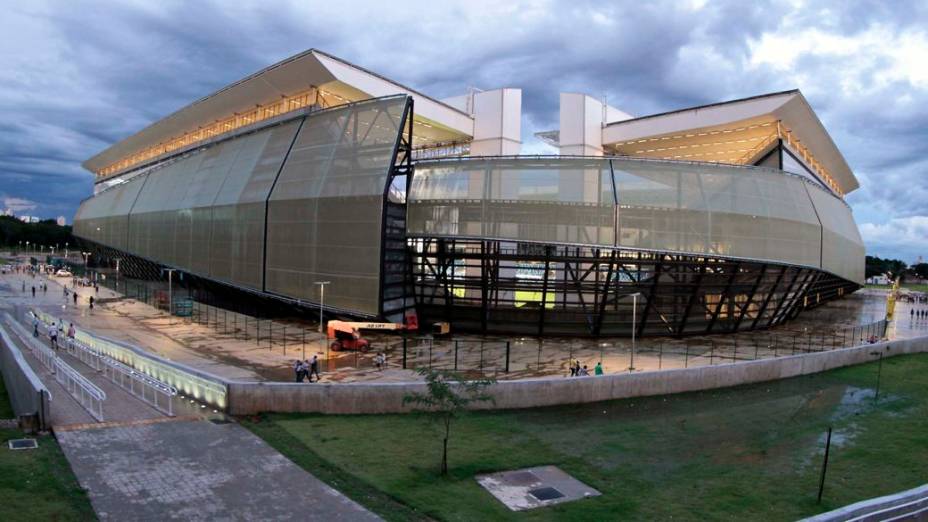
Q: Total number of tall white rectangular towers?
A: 2